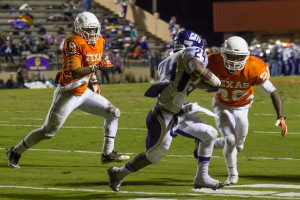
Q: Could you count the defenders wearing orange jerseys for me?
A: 2